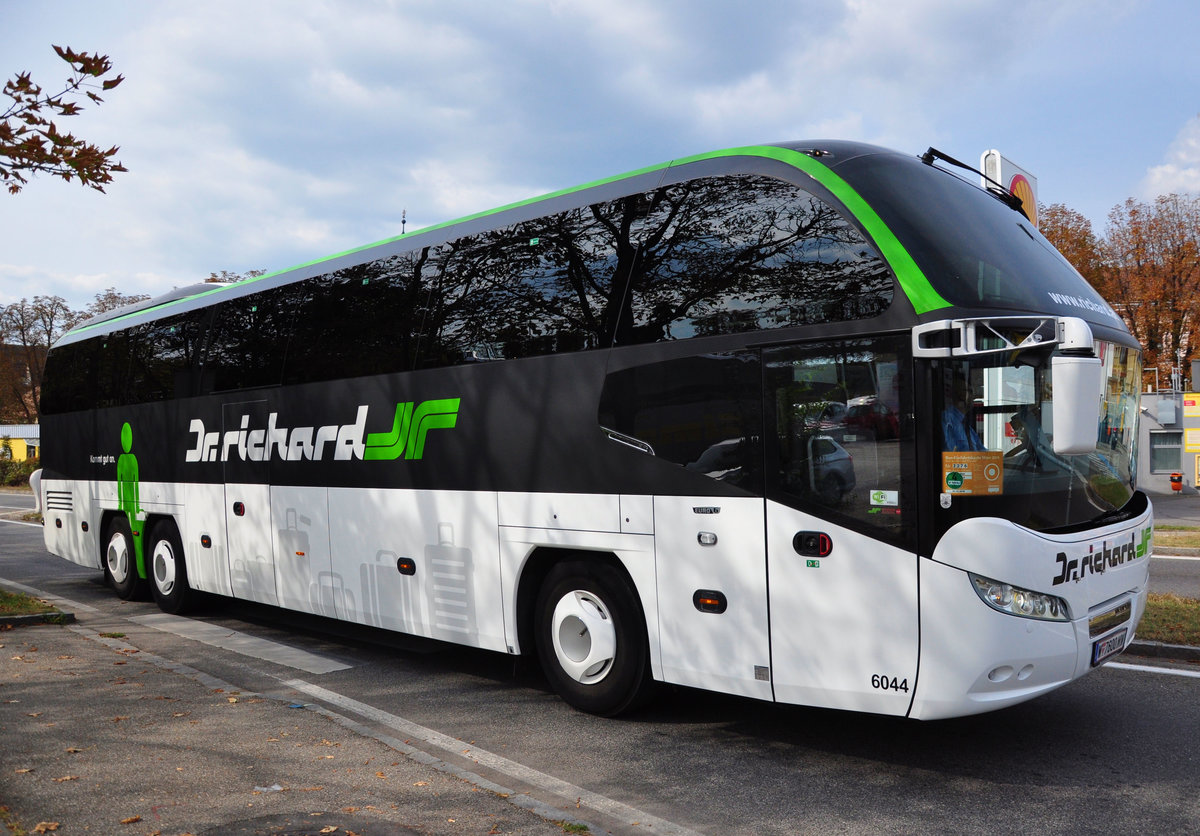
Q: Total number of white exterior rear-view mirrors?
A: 1